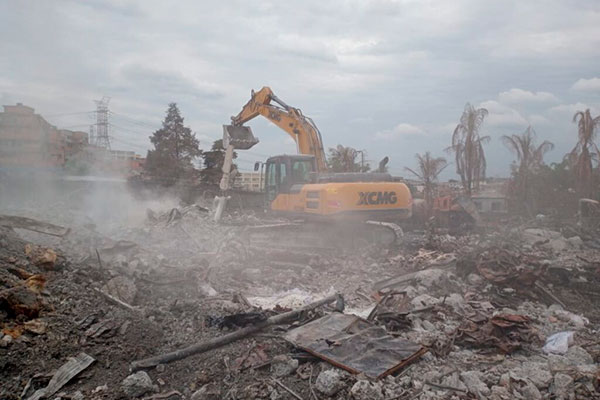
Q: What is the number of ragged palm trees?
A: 4